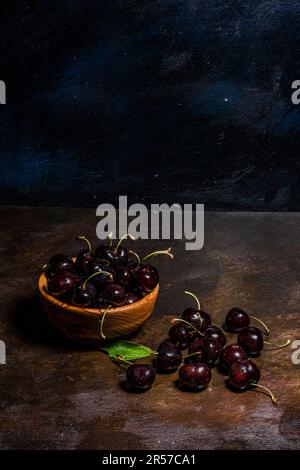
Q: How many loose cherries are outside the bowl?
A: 11